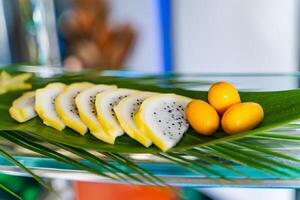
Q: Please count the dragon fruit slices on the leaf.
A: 7